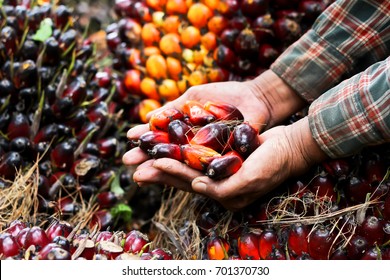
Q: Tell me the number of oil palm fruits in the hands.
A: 10